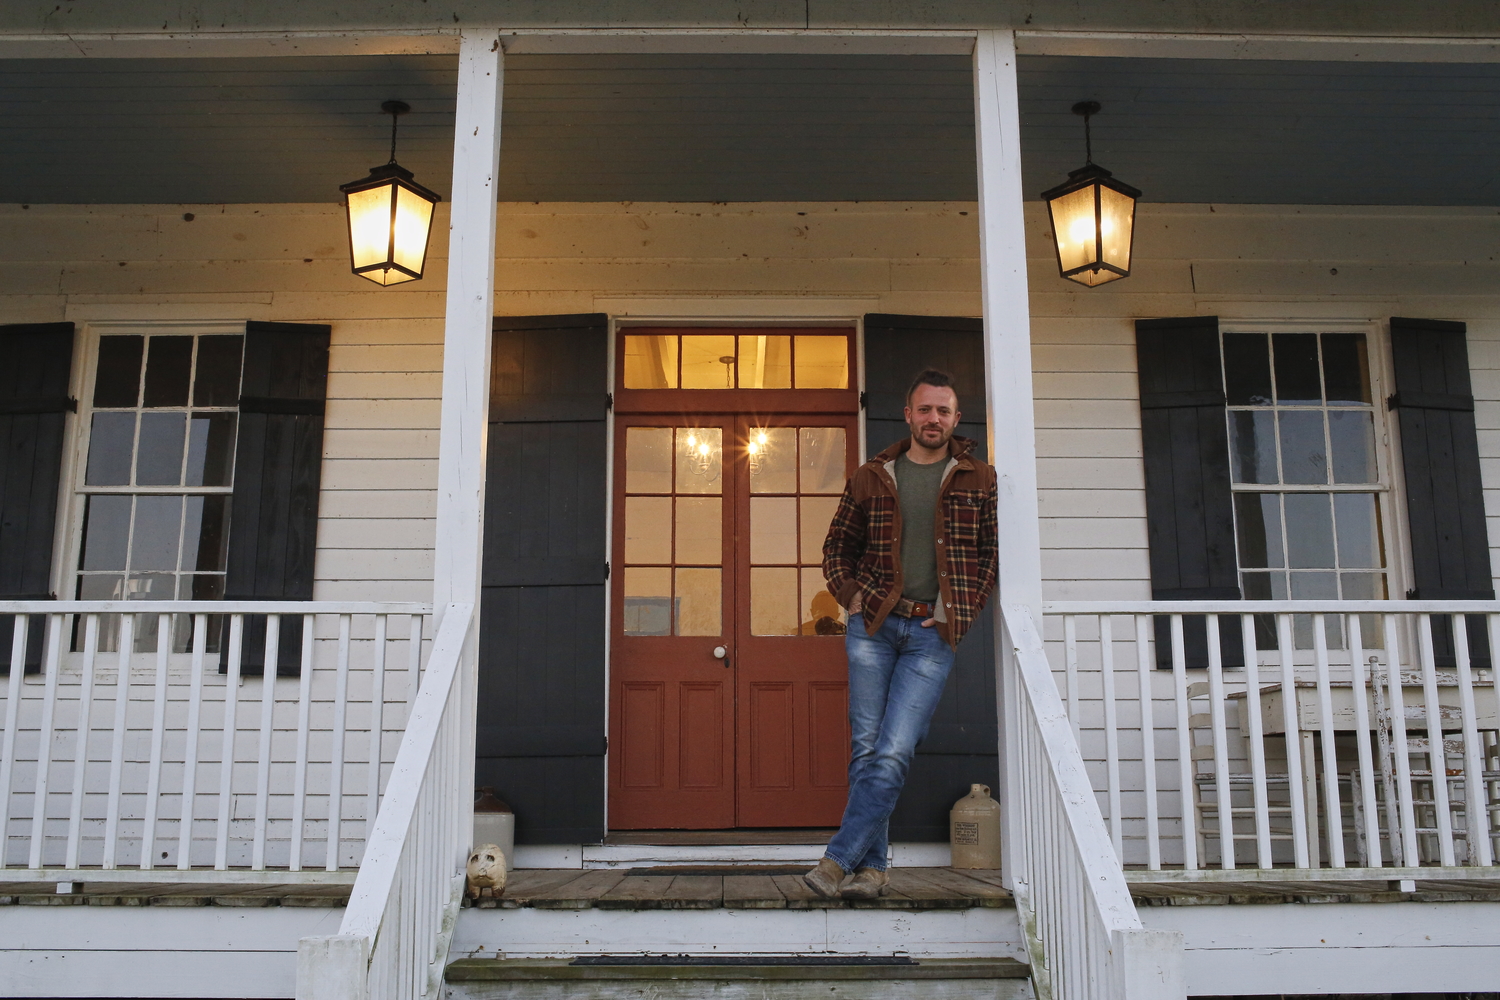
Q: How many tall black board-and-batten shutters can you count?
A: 6